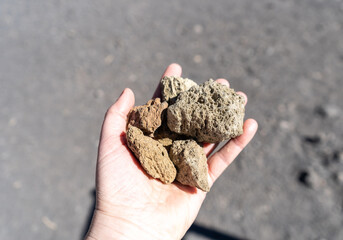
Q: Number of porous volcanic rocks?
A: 5